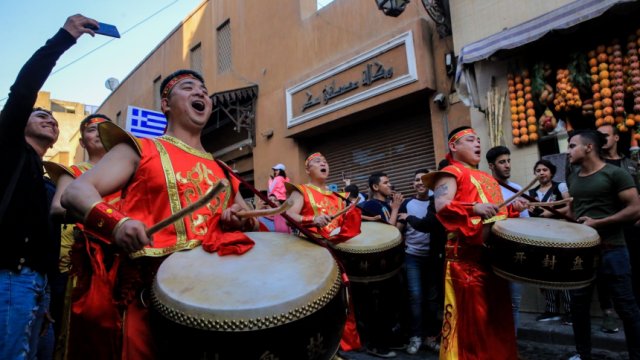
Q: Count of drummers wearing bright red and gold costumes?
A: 4